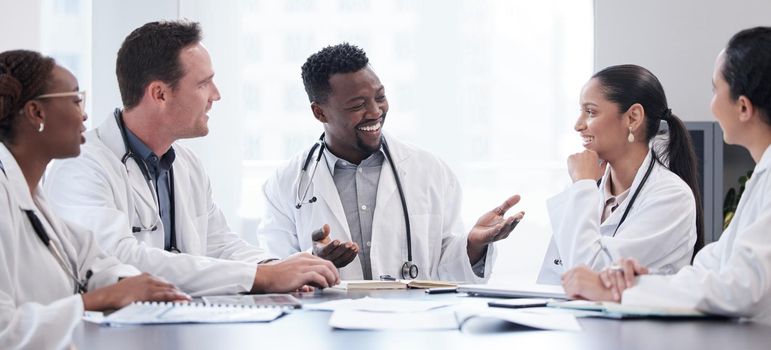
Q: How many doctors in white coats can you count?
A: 5